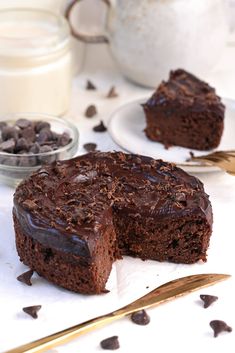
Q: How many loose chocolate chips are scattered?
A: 11